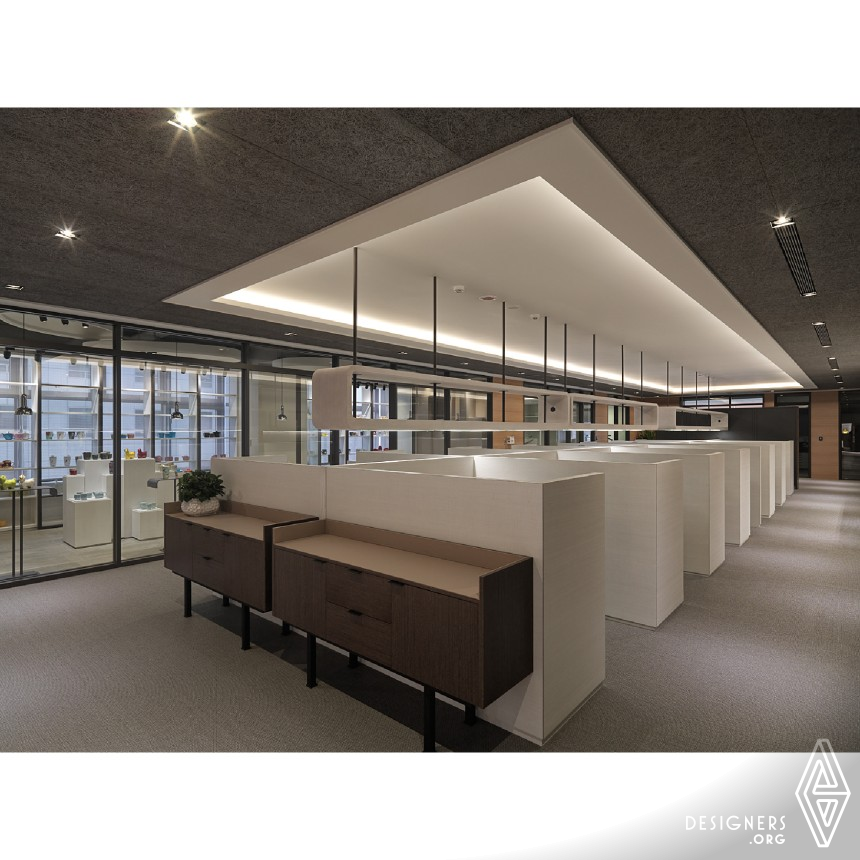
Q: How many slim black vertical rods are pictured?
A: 12